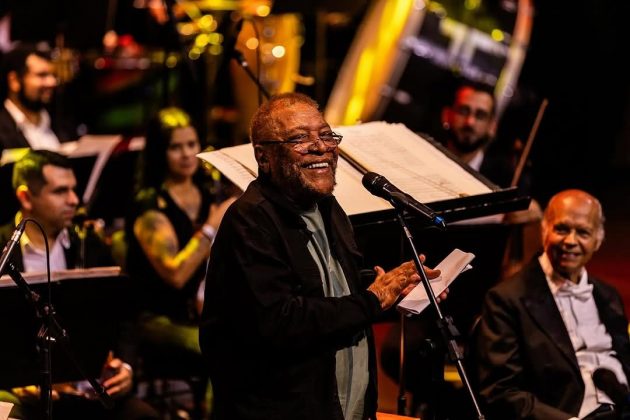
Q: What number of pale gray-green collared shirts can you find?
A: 1